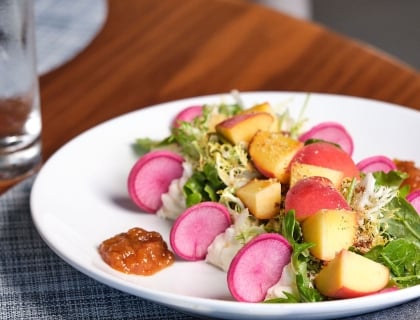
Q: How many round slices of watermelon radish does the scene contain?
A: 7